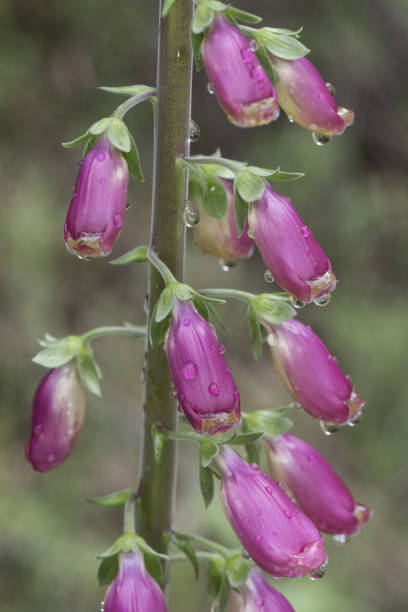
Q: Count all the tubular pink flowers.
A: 12